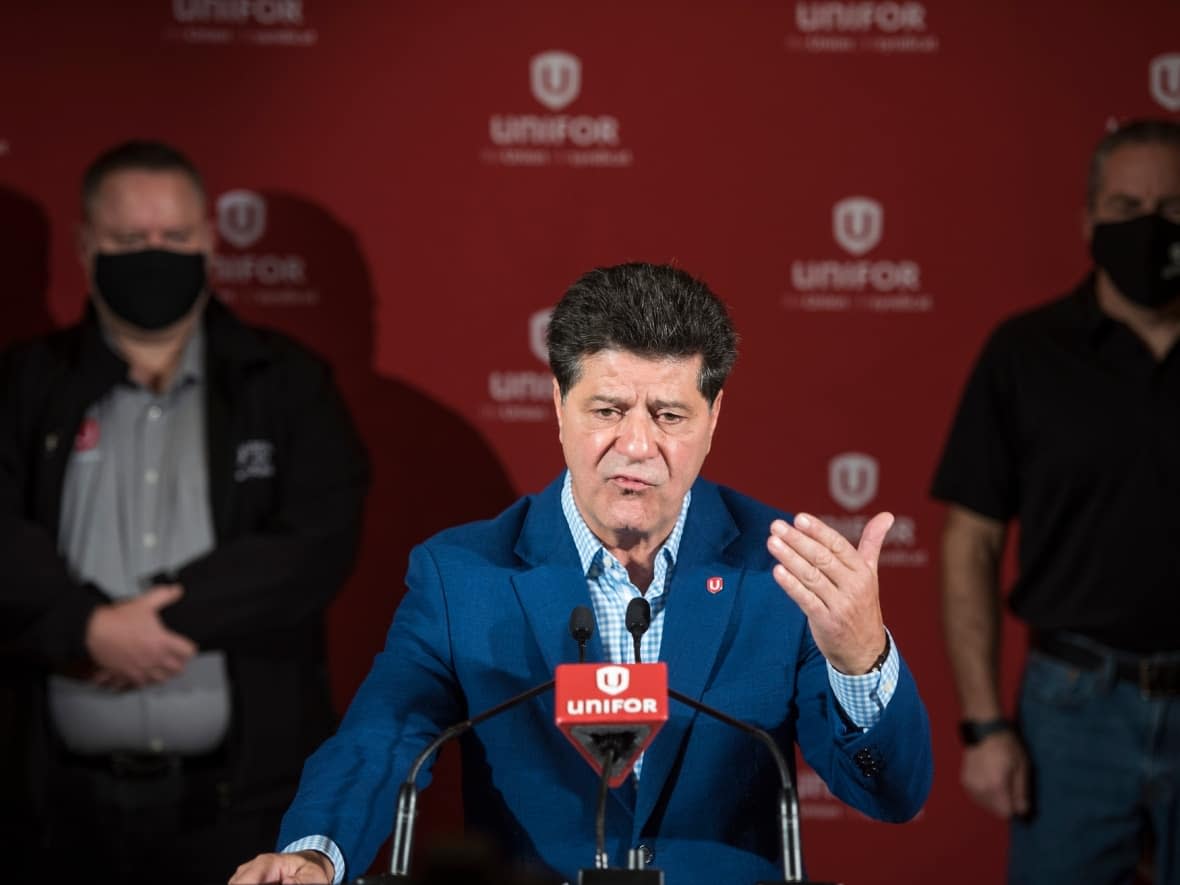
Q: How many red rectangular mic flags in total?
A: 1